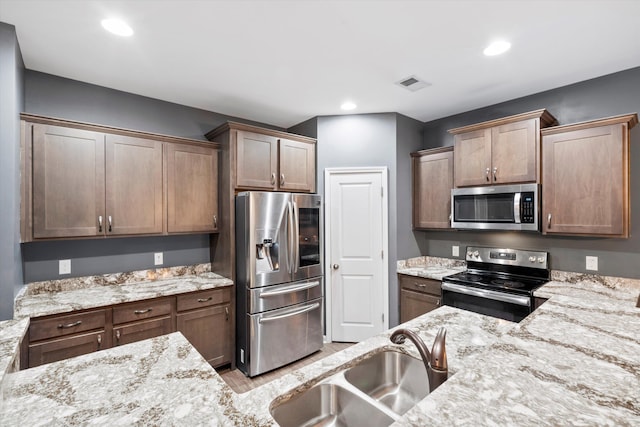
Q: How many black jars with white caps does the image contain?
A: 0